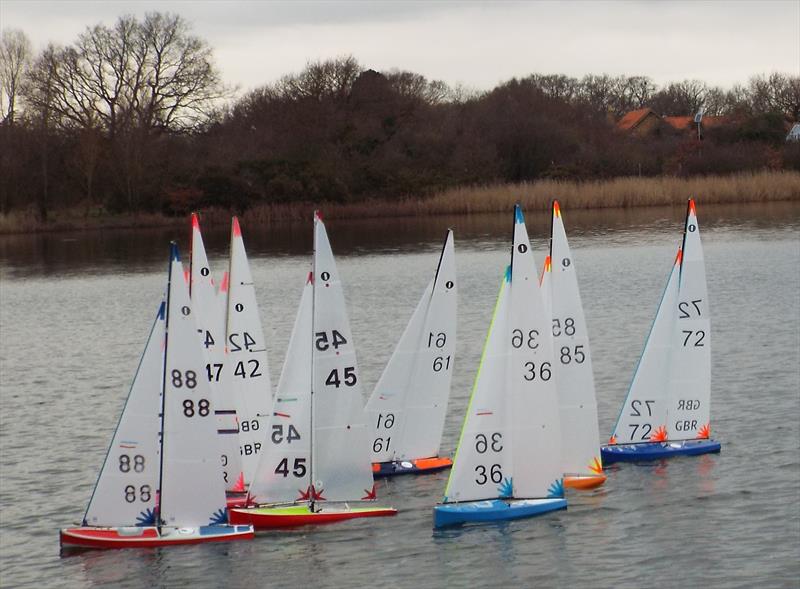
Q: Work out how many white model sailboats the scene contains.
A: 8